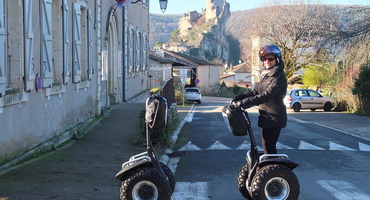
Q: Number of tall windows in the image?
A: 6